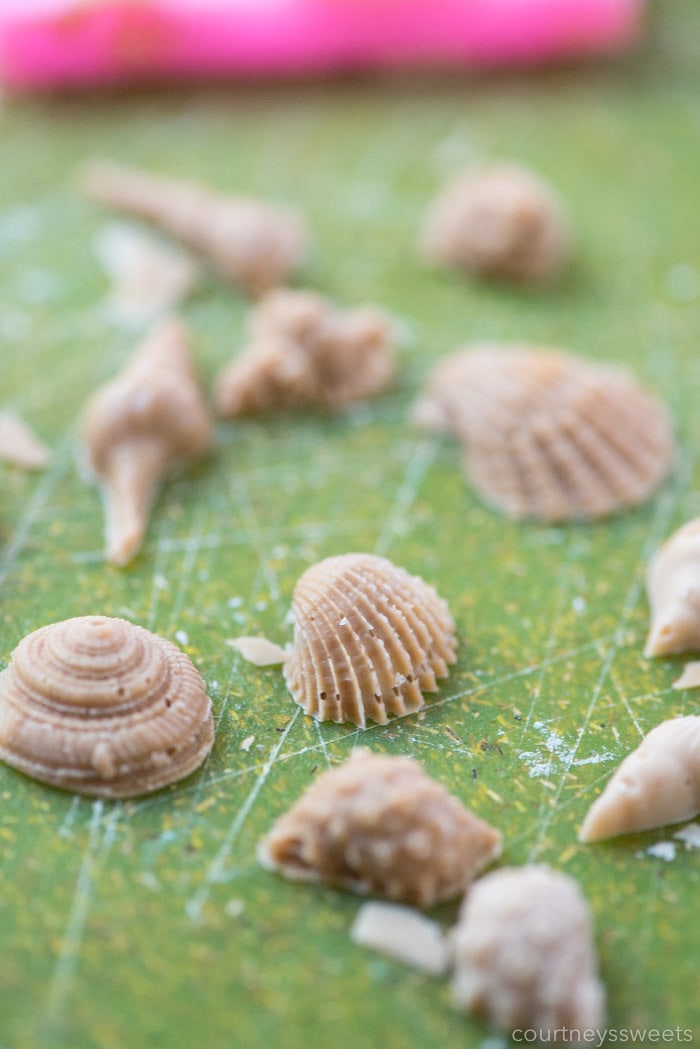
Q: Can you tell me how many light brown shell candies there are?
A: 11